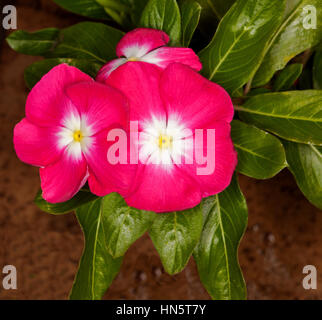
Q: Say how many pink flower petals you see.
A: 13